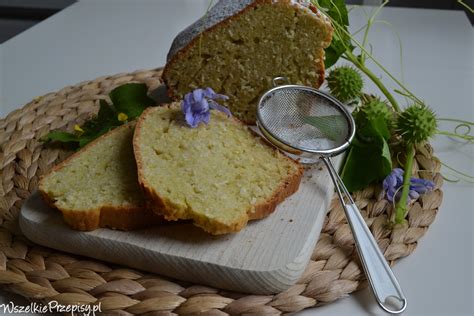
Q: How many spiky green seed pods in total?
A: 3